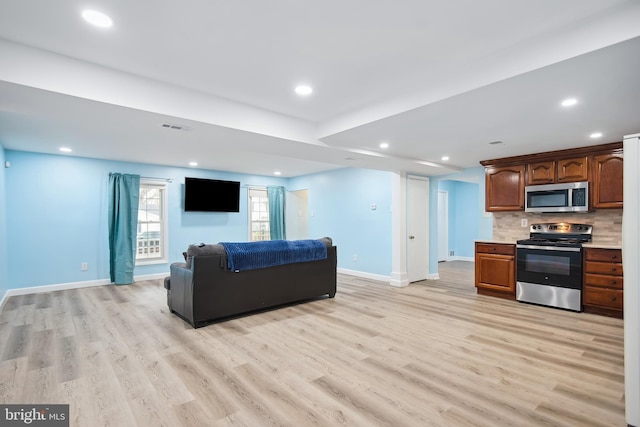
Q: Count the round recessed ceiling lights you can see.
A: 9